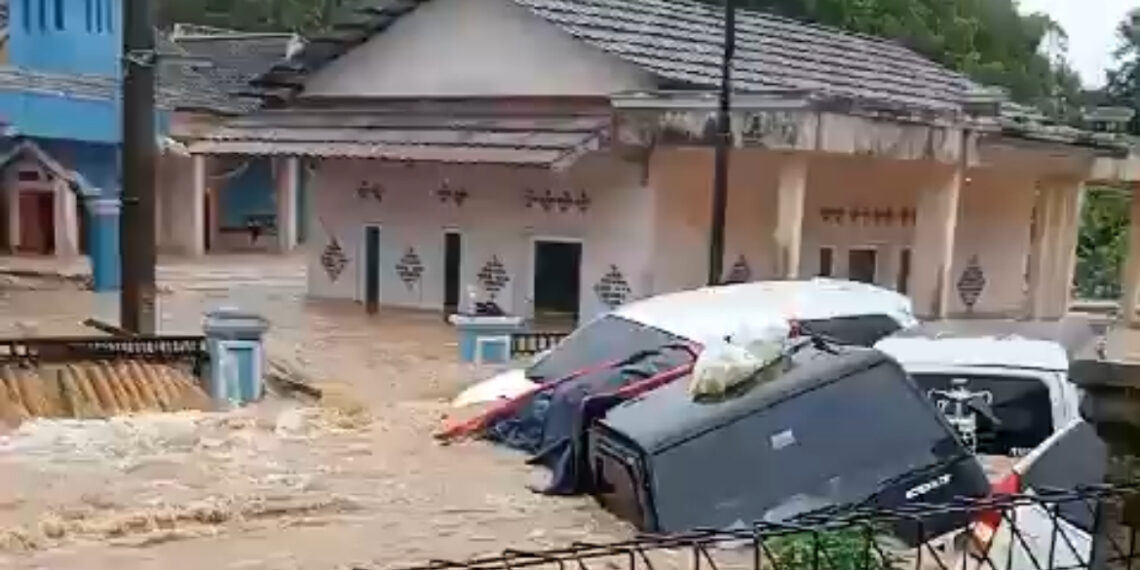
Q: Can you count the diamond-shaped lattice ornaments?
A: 6